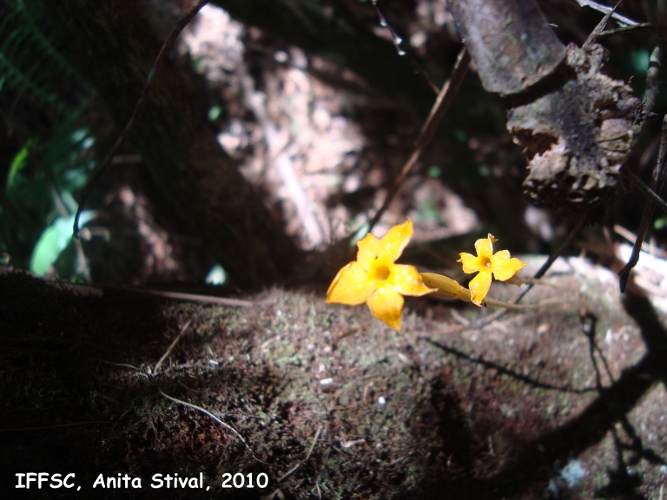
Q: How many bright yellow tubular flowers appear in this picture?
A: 2